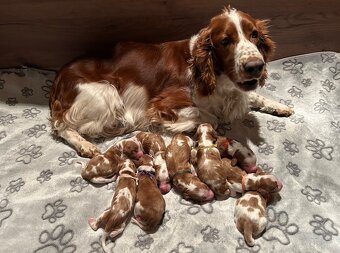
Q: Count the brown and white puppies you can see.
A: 9